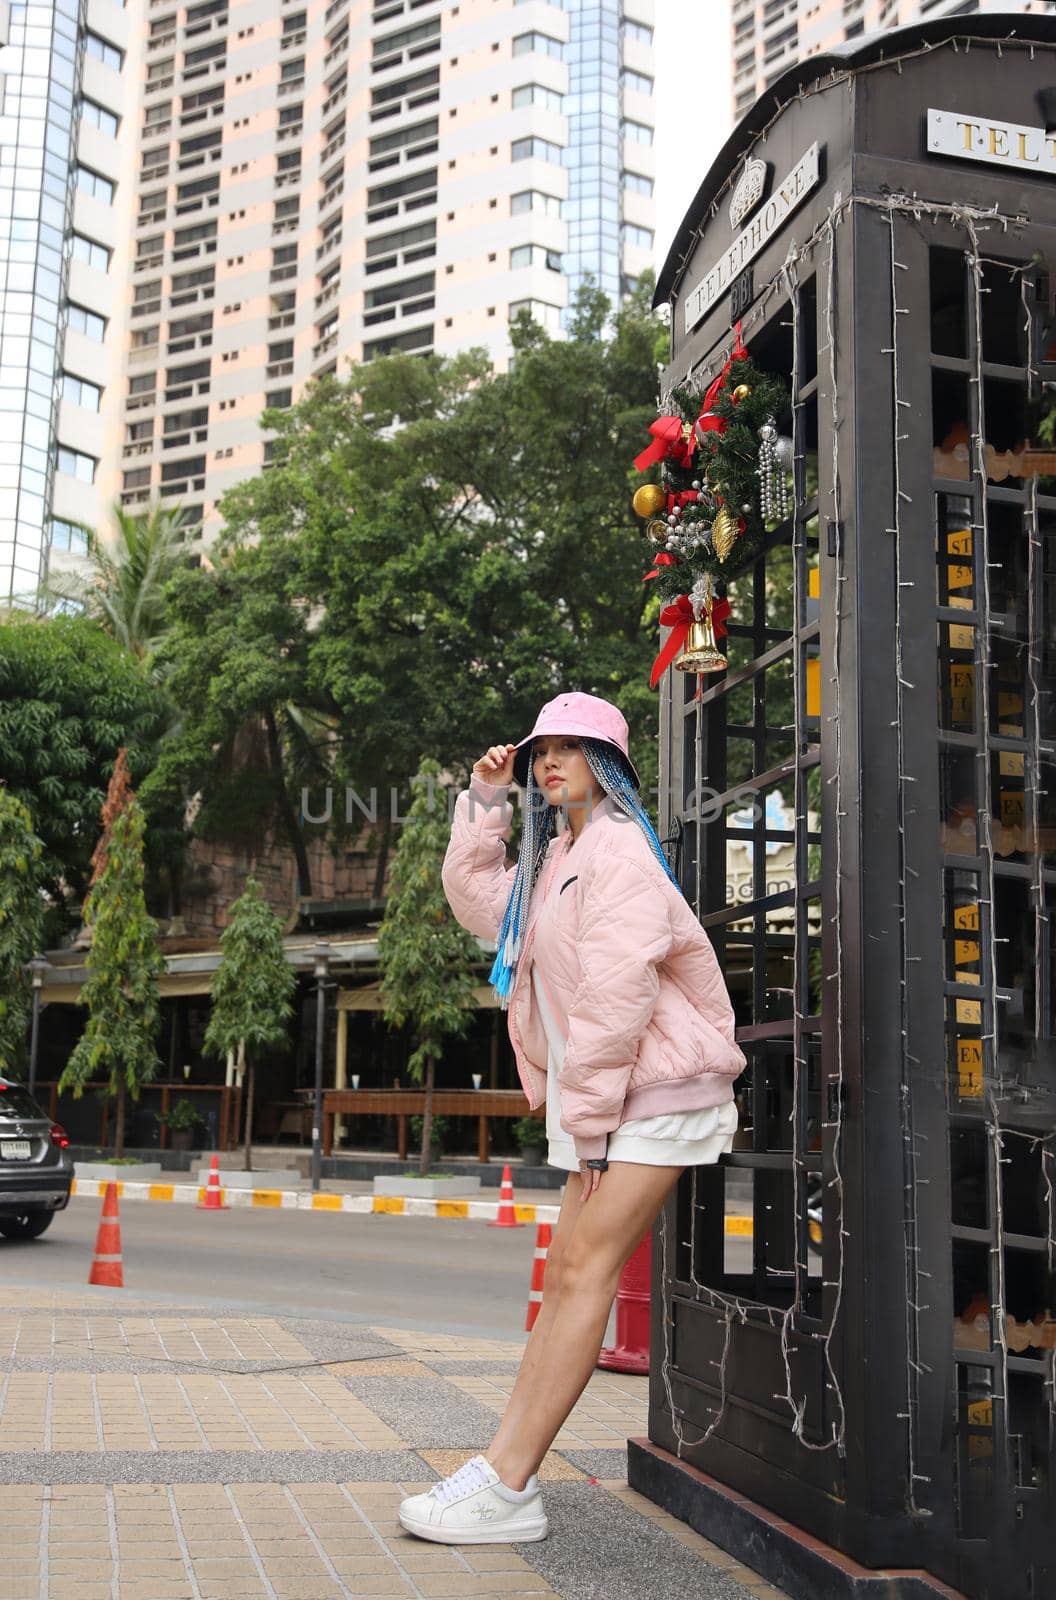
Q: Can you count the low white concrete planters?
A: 3